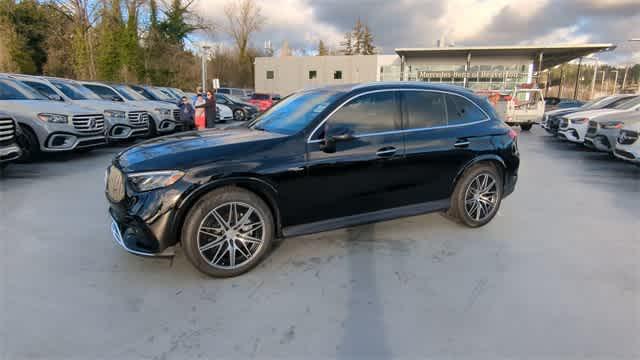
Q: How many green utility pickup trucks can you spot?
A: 0